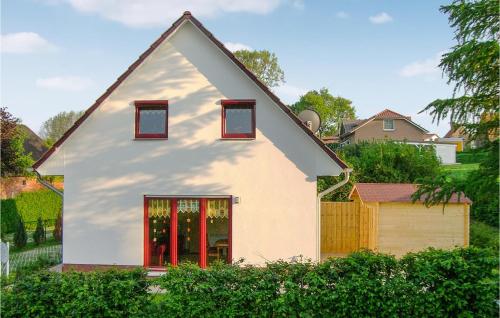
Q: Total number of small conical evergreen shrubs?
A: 3